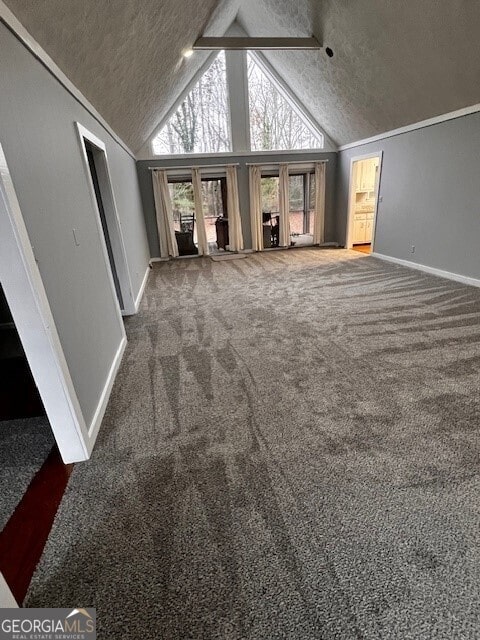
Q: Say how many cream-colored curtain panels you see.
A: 6